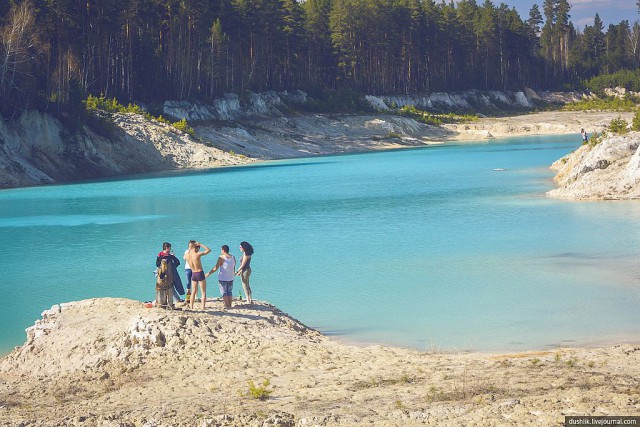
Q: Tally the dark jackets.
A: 1